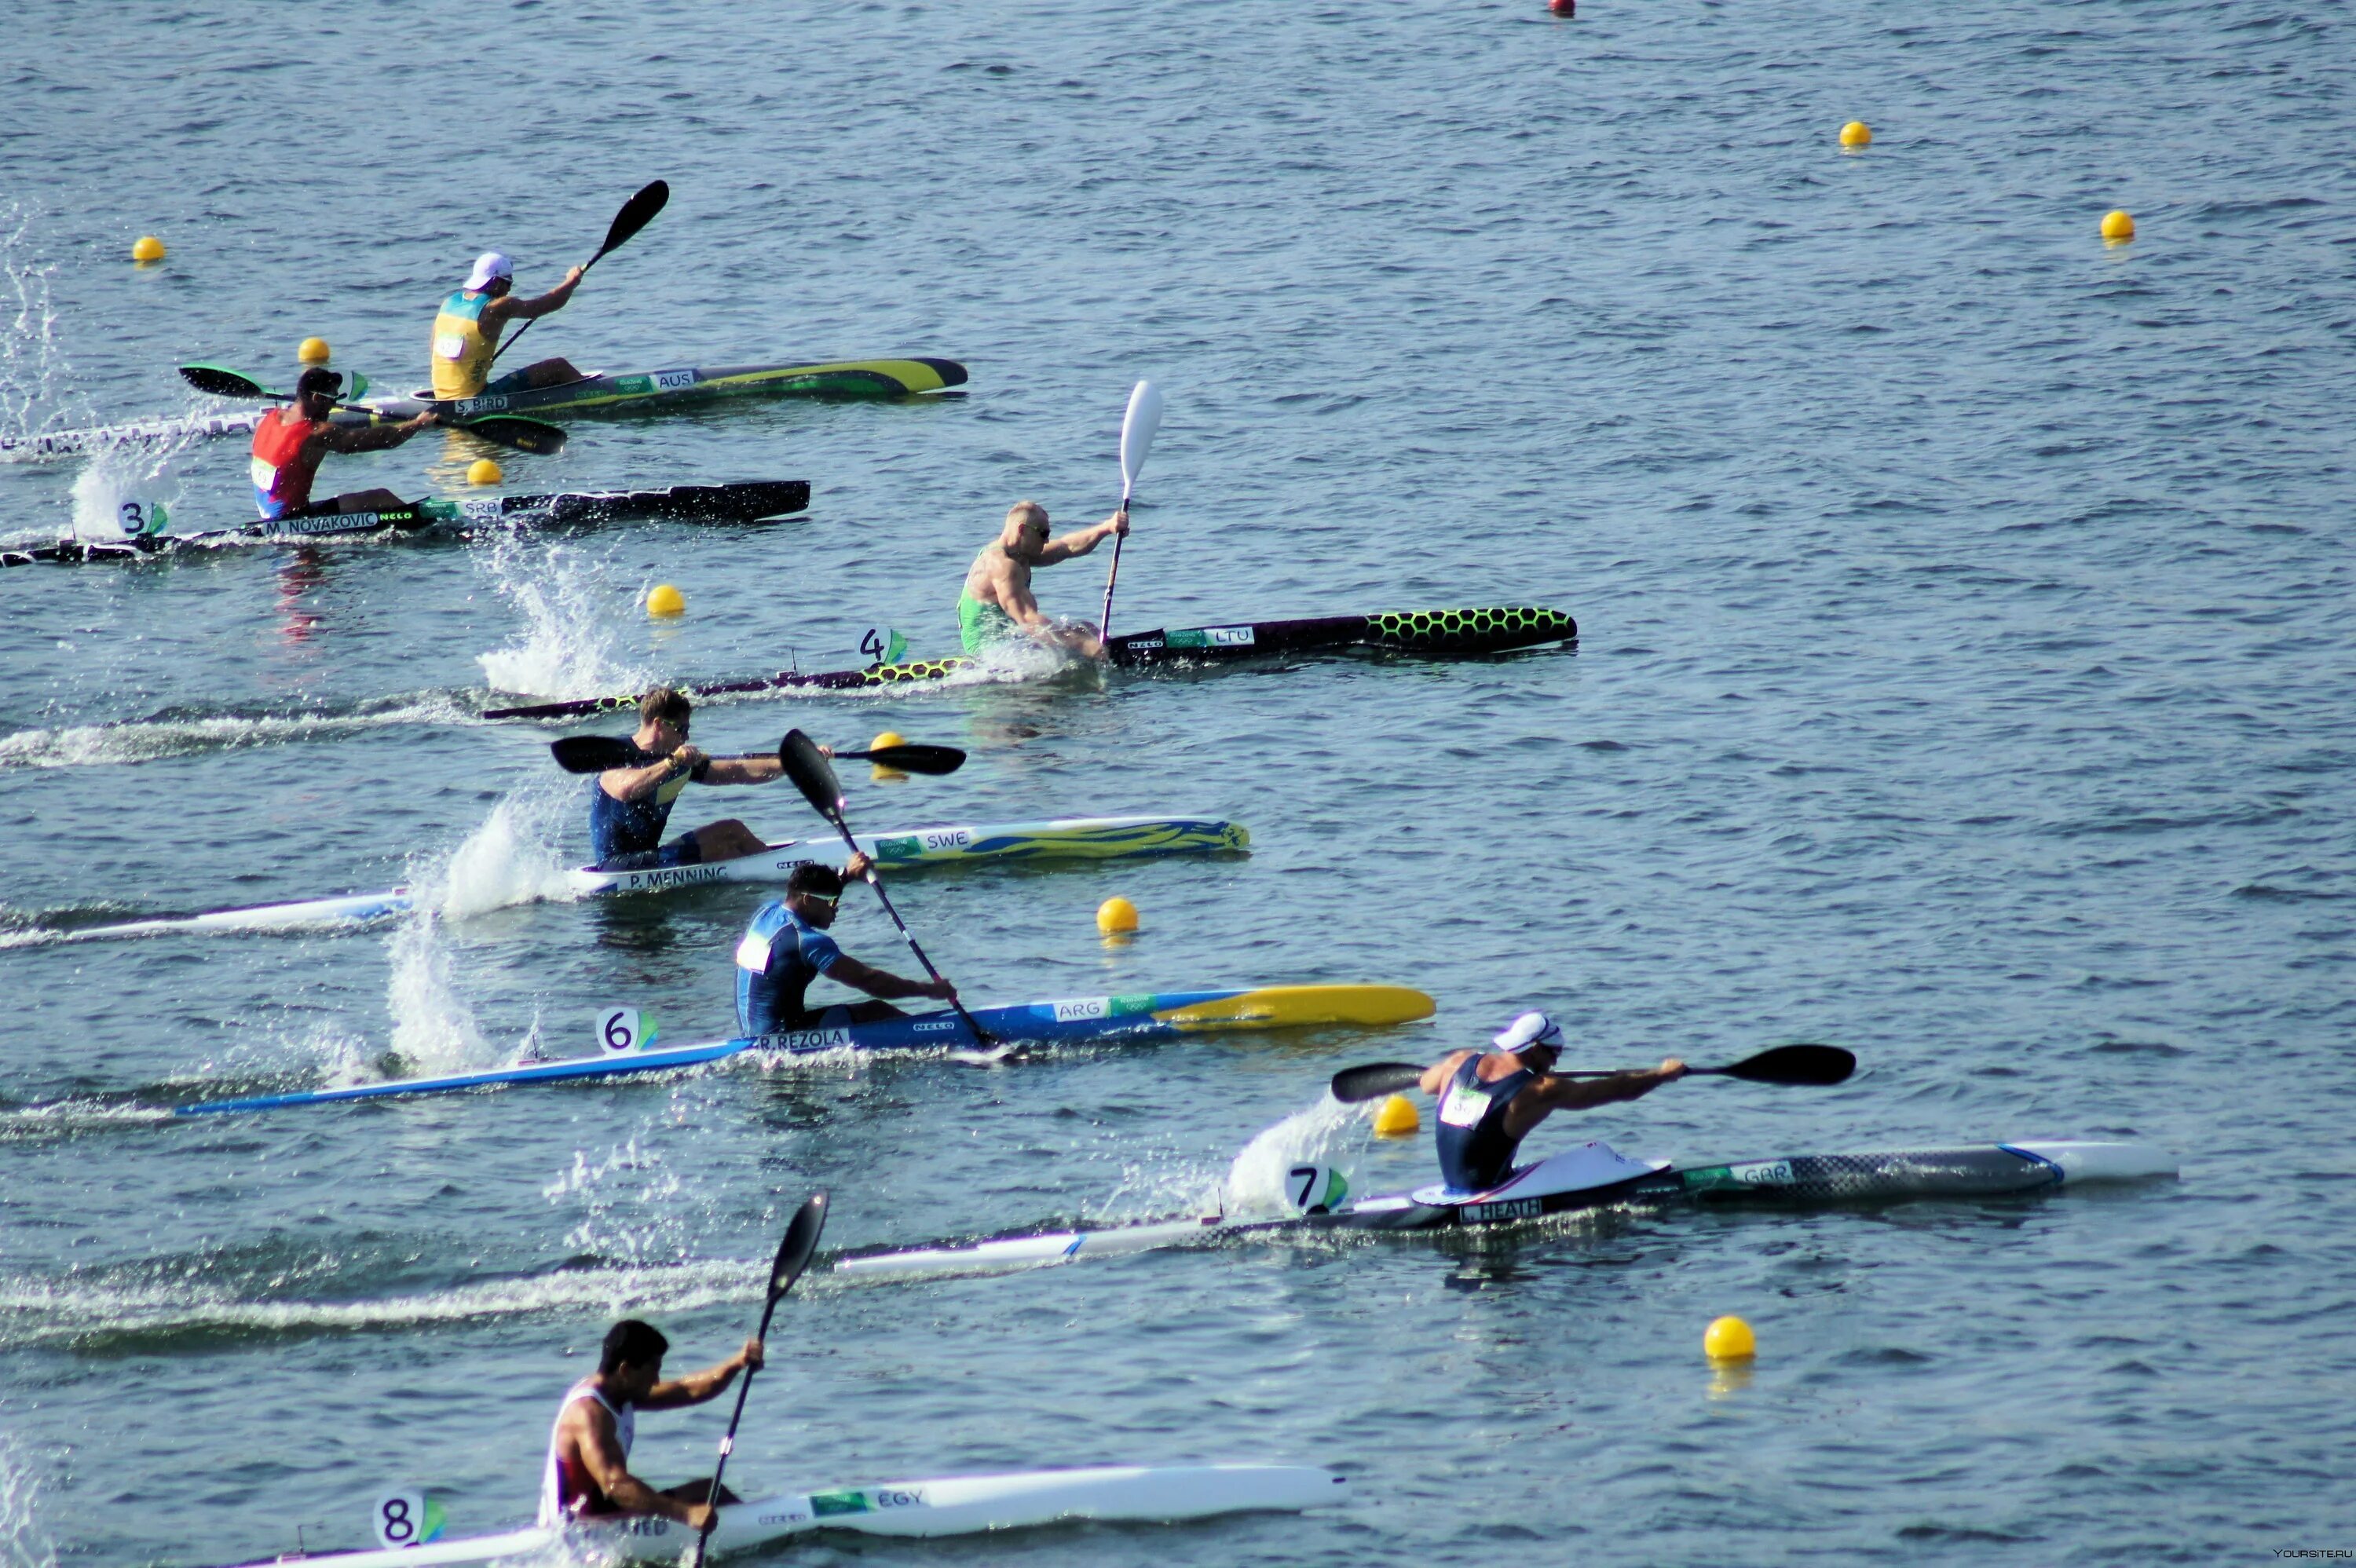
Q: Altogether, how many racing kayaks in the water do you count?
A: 7